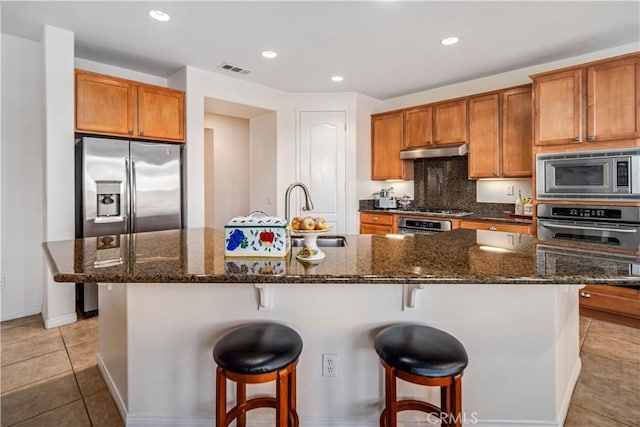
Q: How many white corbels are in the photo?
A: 2